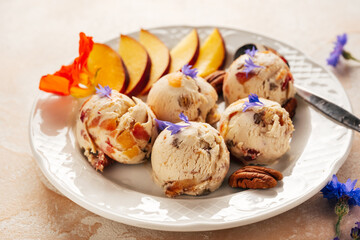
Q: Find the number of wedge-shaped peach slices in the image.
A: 5